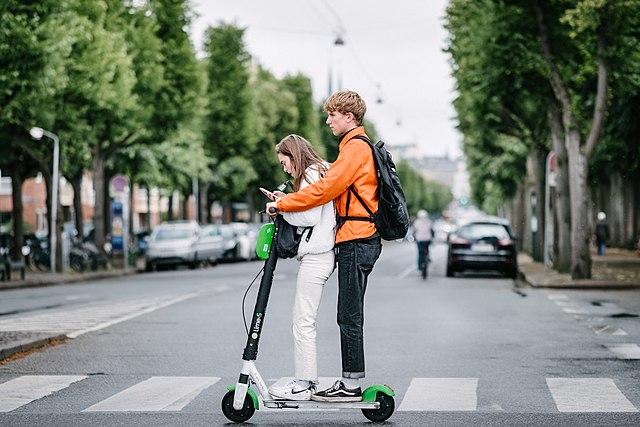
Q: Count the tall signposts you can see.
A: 2